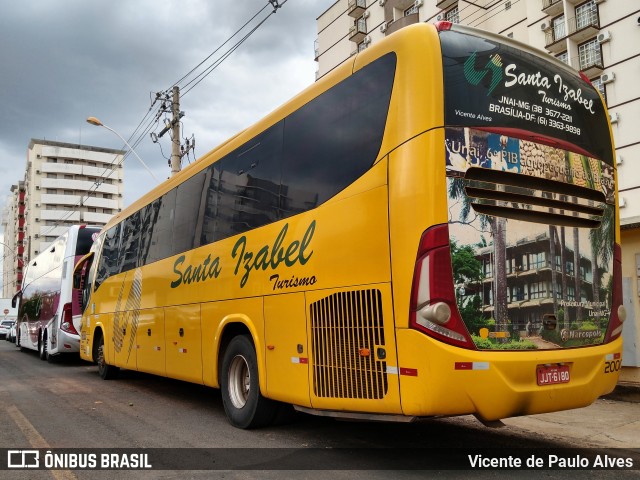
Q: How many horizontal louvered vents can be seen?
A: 3